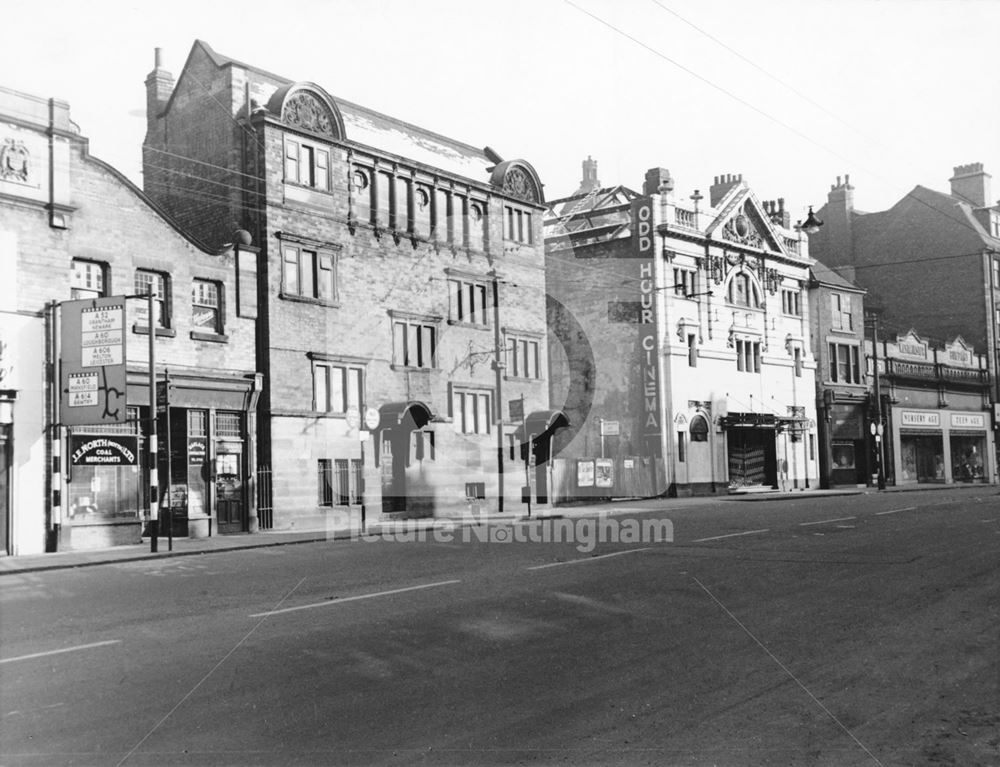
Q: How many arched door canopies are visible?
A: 2